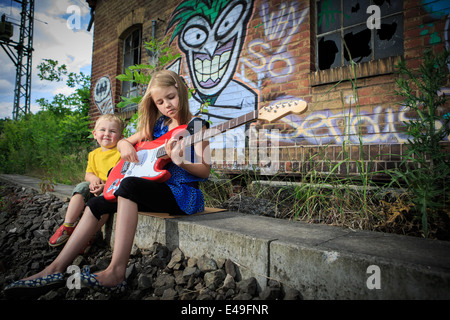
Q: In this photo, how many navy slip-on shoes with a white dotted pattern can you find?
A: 2